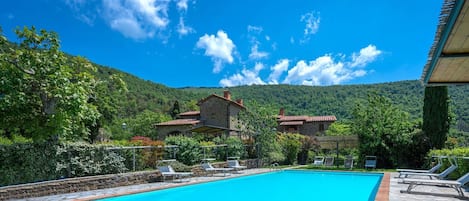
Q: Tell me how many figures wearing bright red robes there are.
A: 0